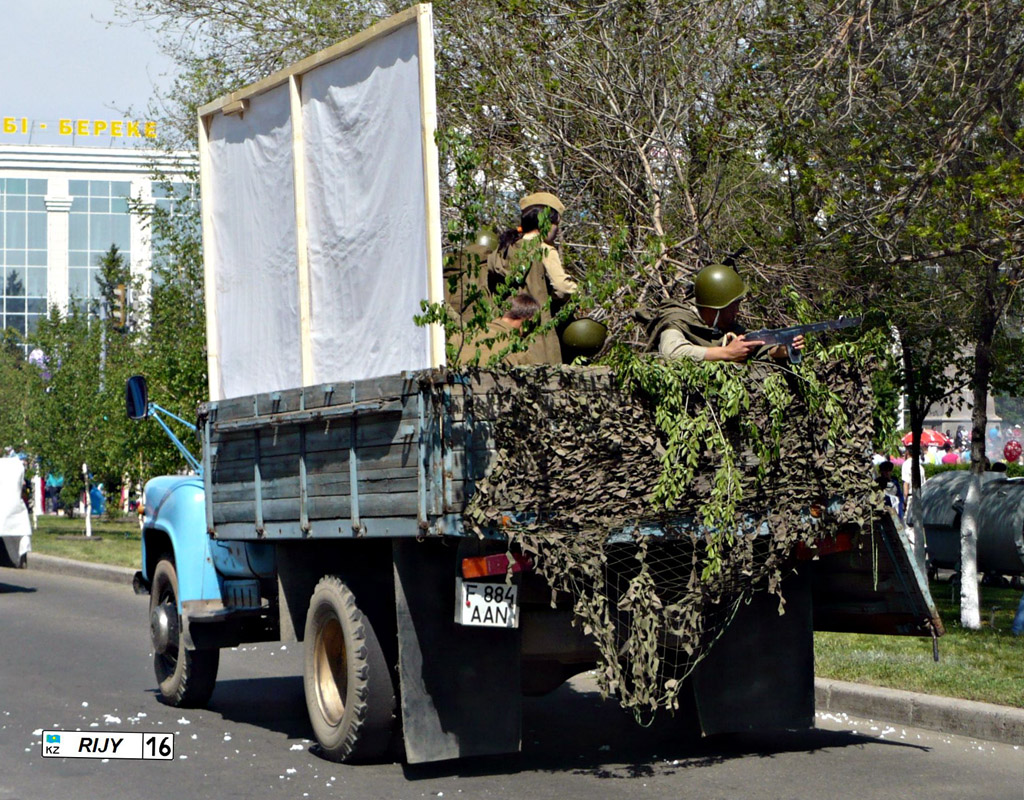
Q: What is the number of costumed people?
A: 5